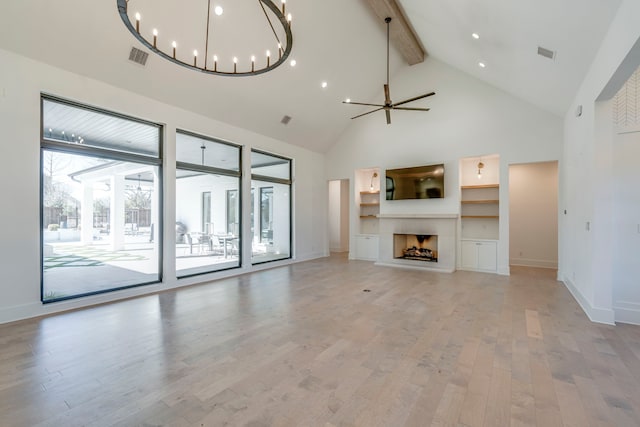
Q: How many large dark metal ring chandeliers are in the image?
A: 1